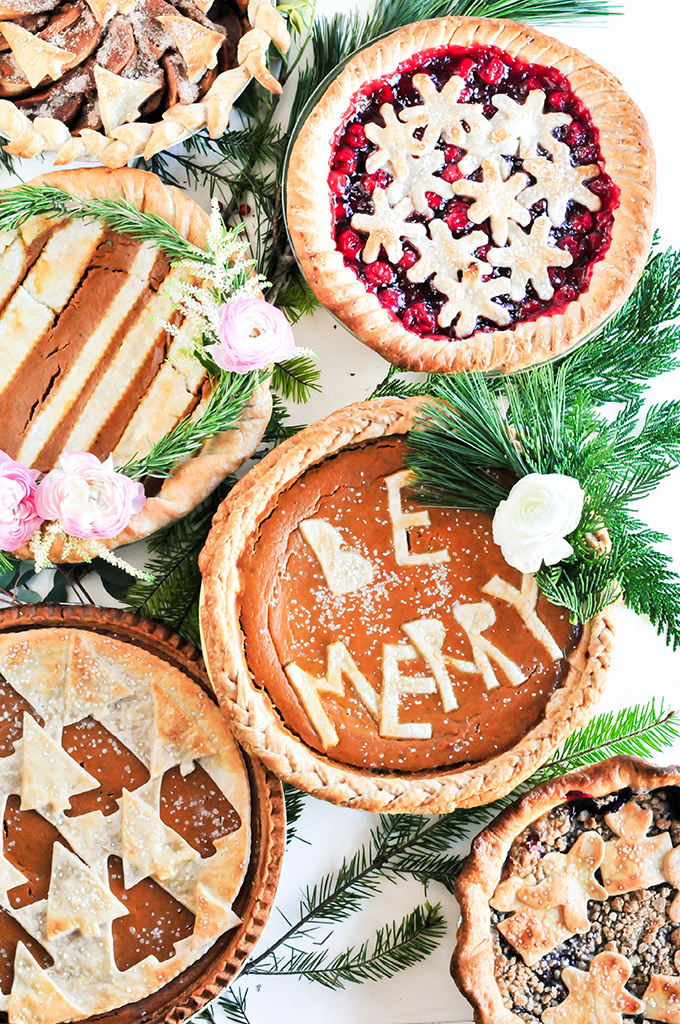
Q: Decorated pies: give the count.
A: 6